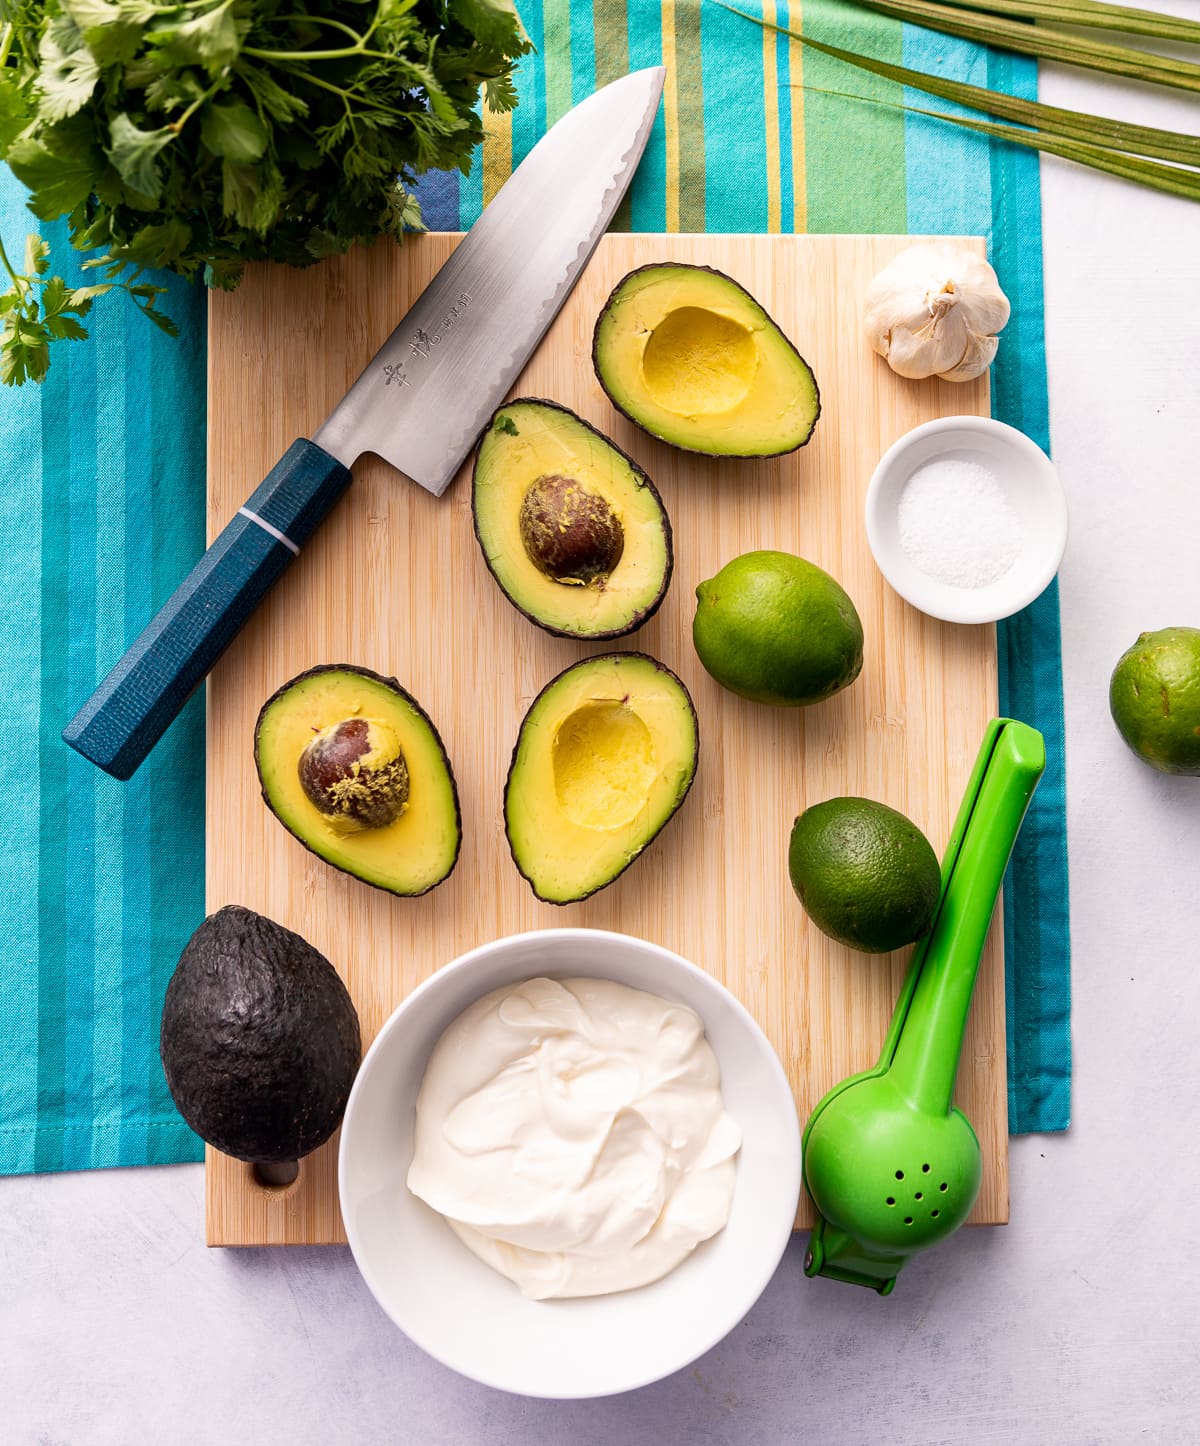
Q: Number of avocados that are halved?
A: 2